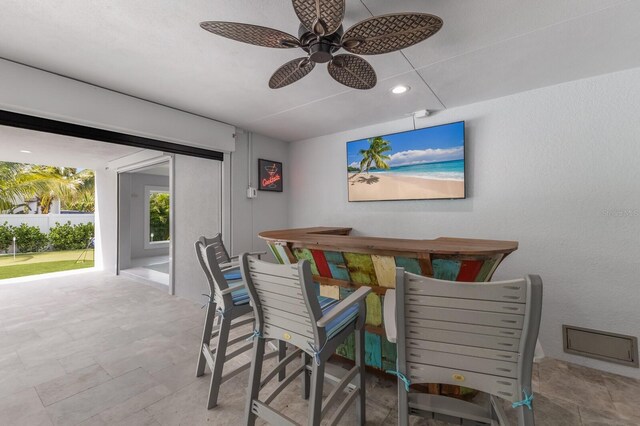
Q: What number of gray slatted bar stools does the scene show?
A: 4